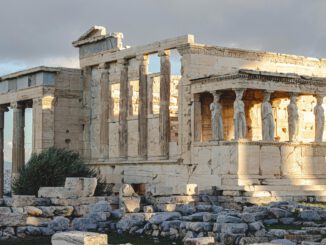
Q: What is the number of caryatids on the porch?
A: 5